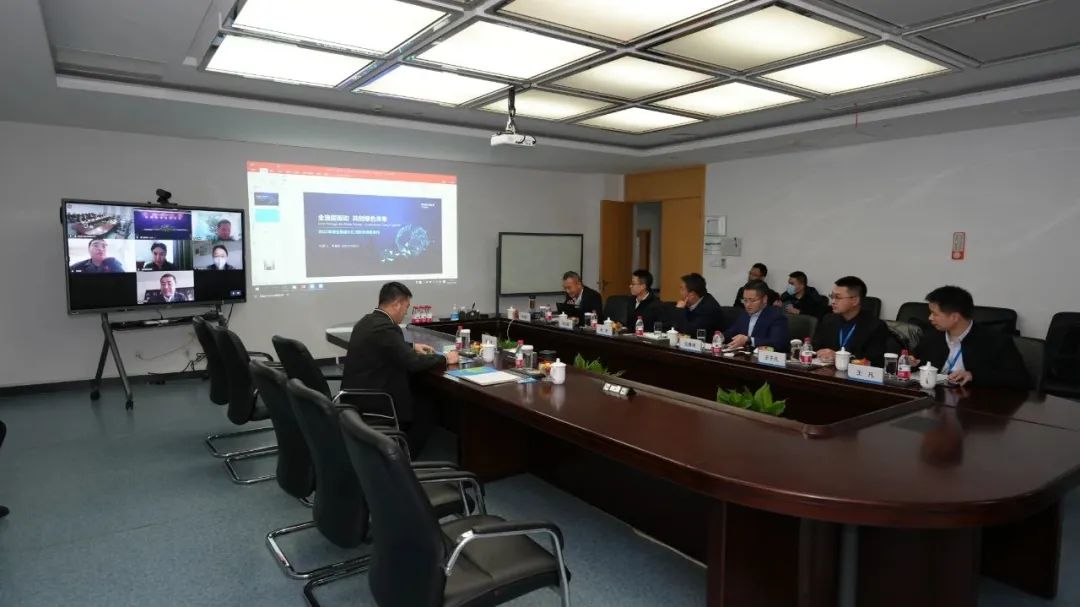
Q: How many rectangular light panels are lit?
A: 11